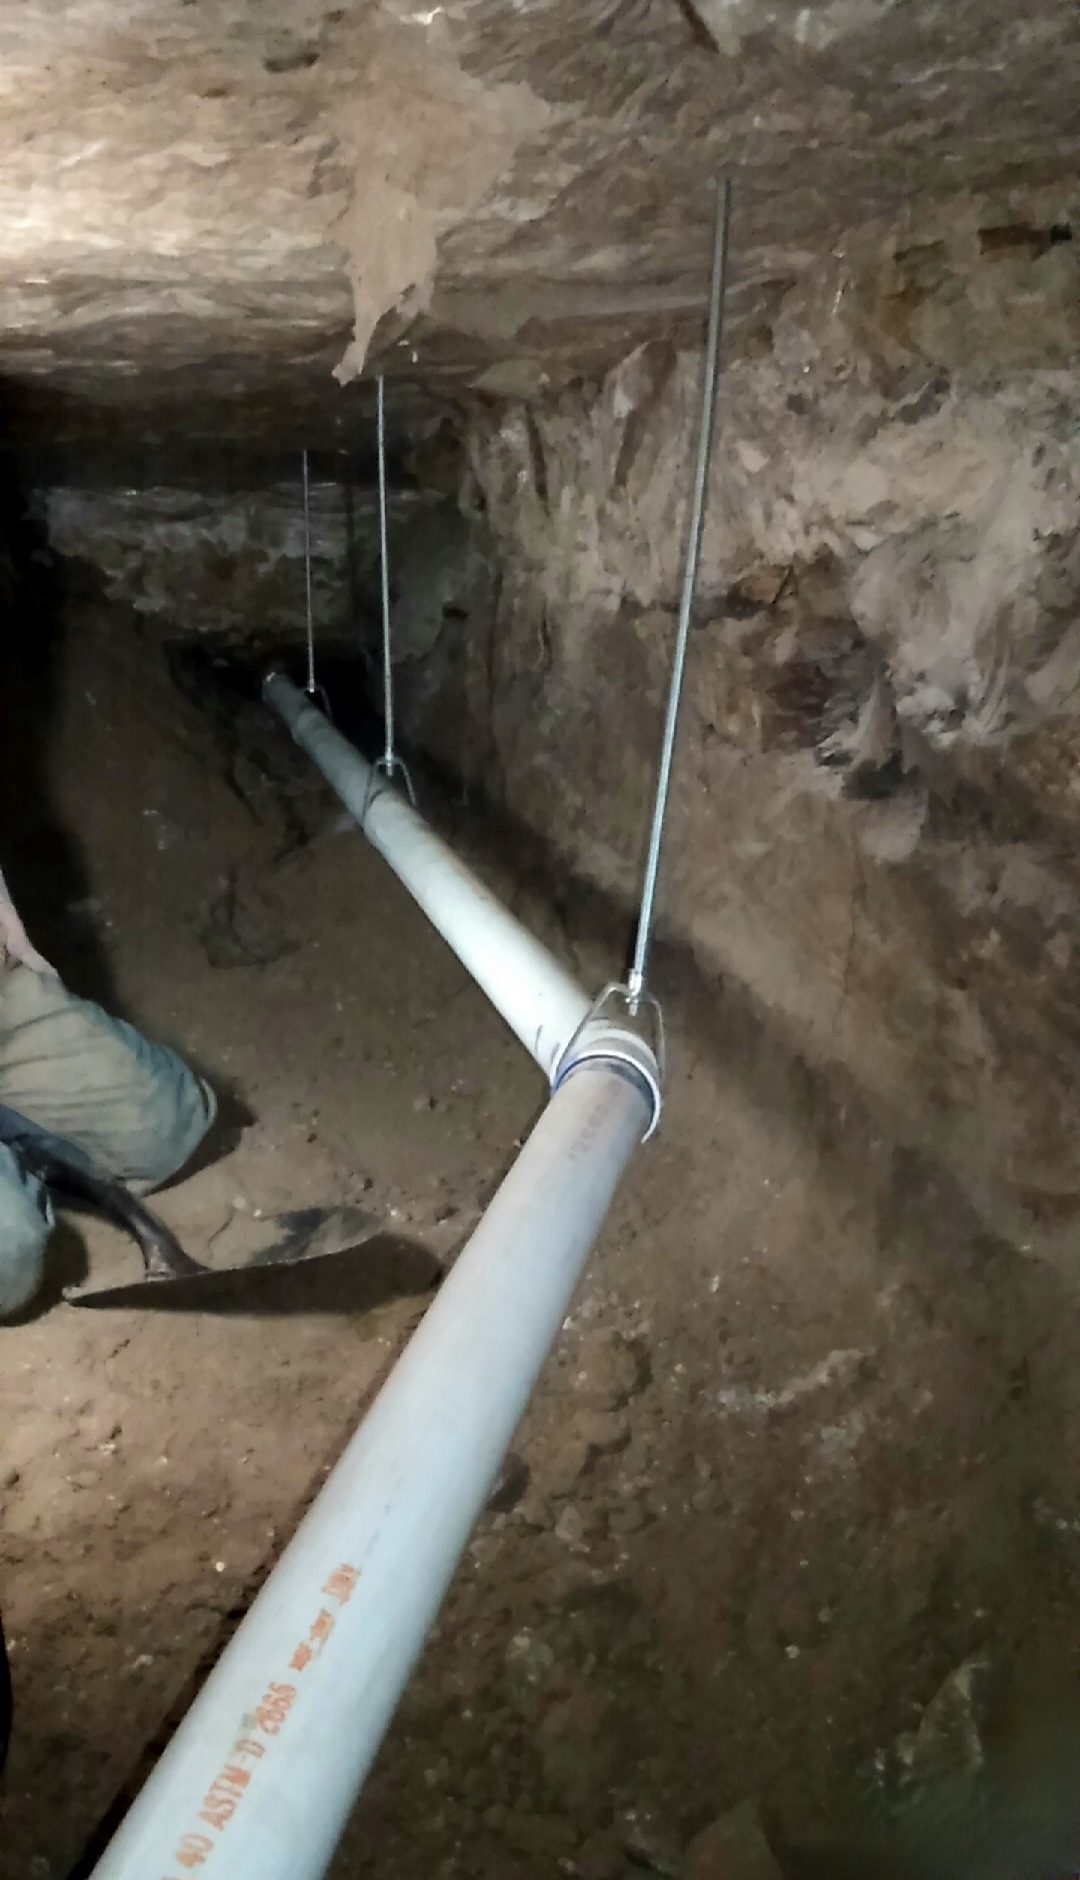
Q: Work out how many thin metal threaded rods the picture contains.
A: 3